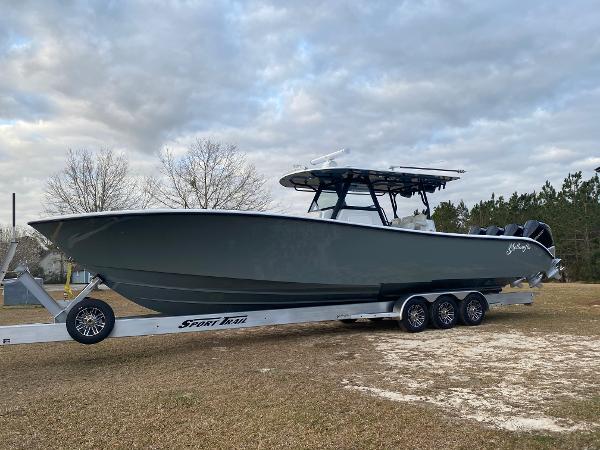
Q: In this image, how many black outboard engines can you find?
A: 4